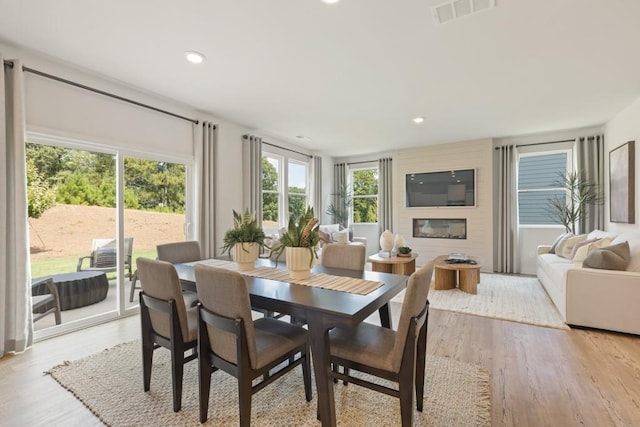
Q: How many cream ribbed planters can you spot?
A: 2